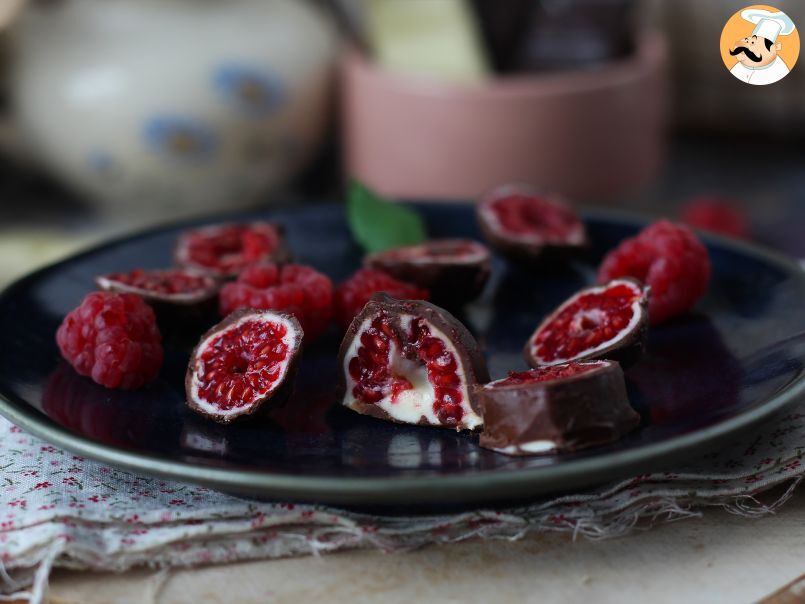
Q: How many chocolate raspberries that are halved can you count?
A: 8